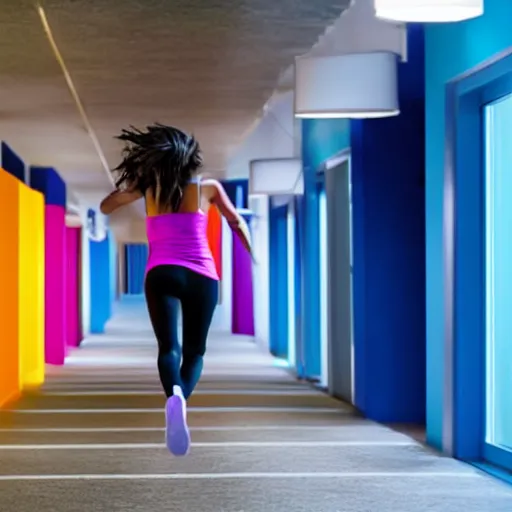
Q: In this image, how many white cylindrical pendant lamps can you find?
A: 3